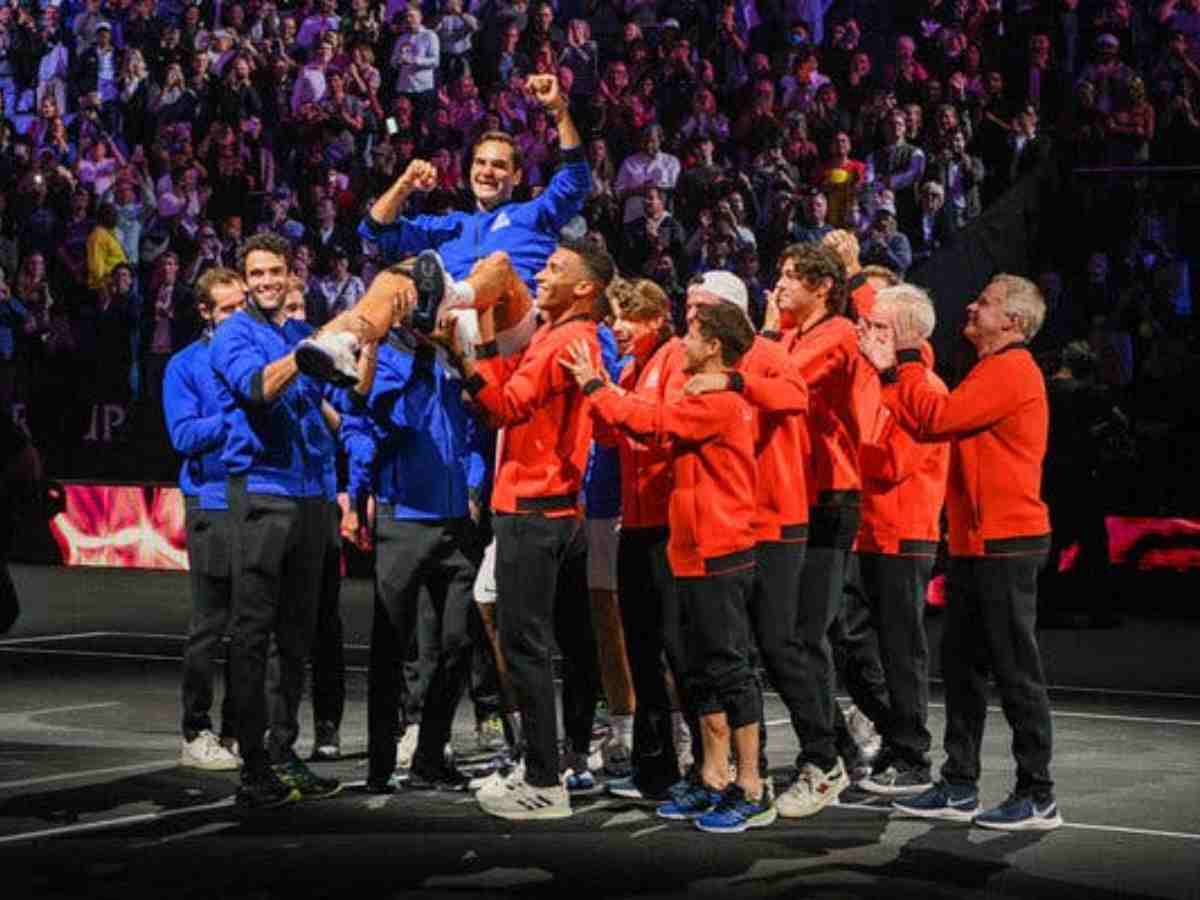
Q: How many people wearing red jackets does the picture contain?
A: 8